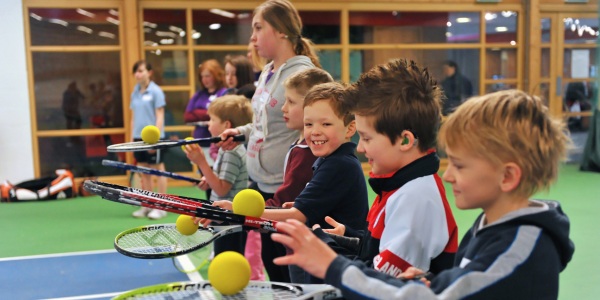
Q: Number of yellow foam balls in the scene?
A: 5